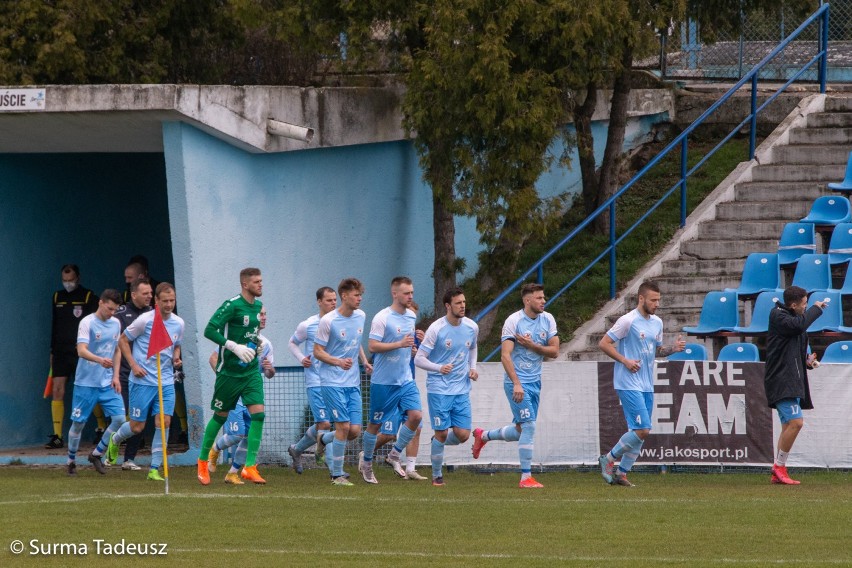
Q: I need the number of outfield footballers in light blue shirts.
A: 9